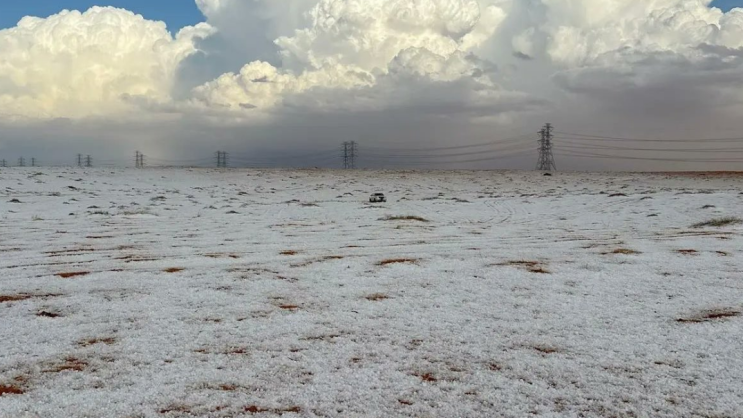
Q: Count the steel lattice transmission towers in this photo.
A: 13